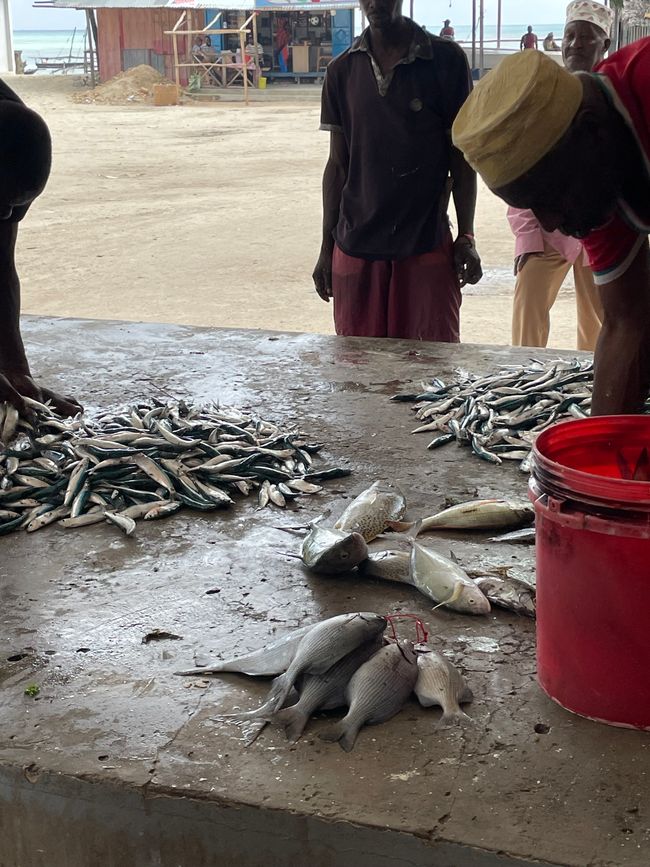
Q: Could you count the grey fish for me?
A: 5